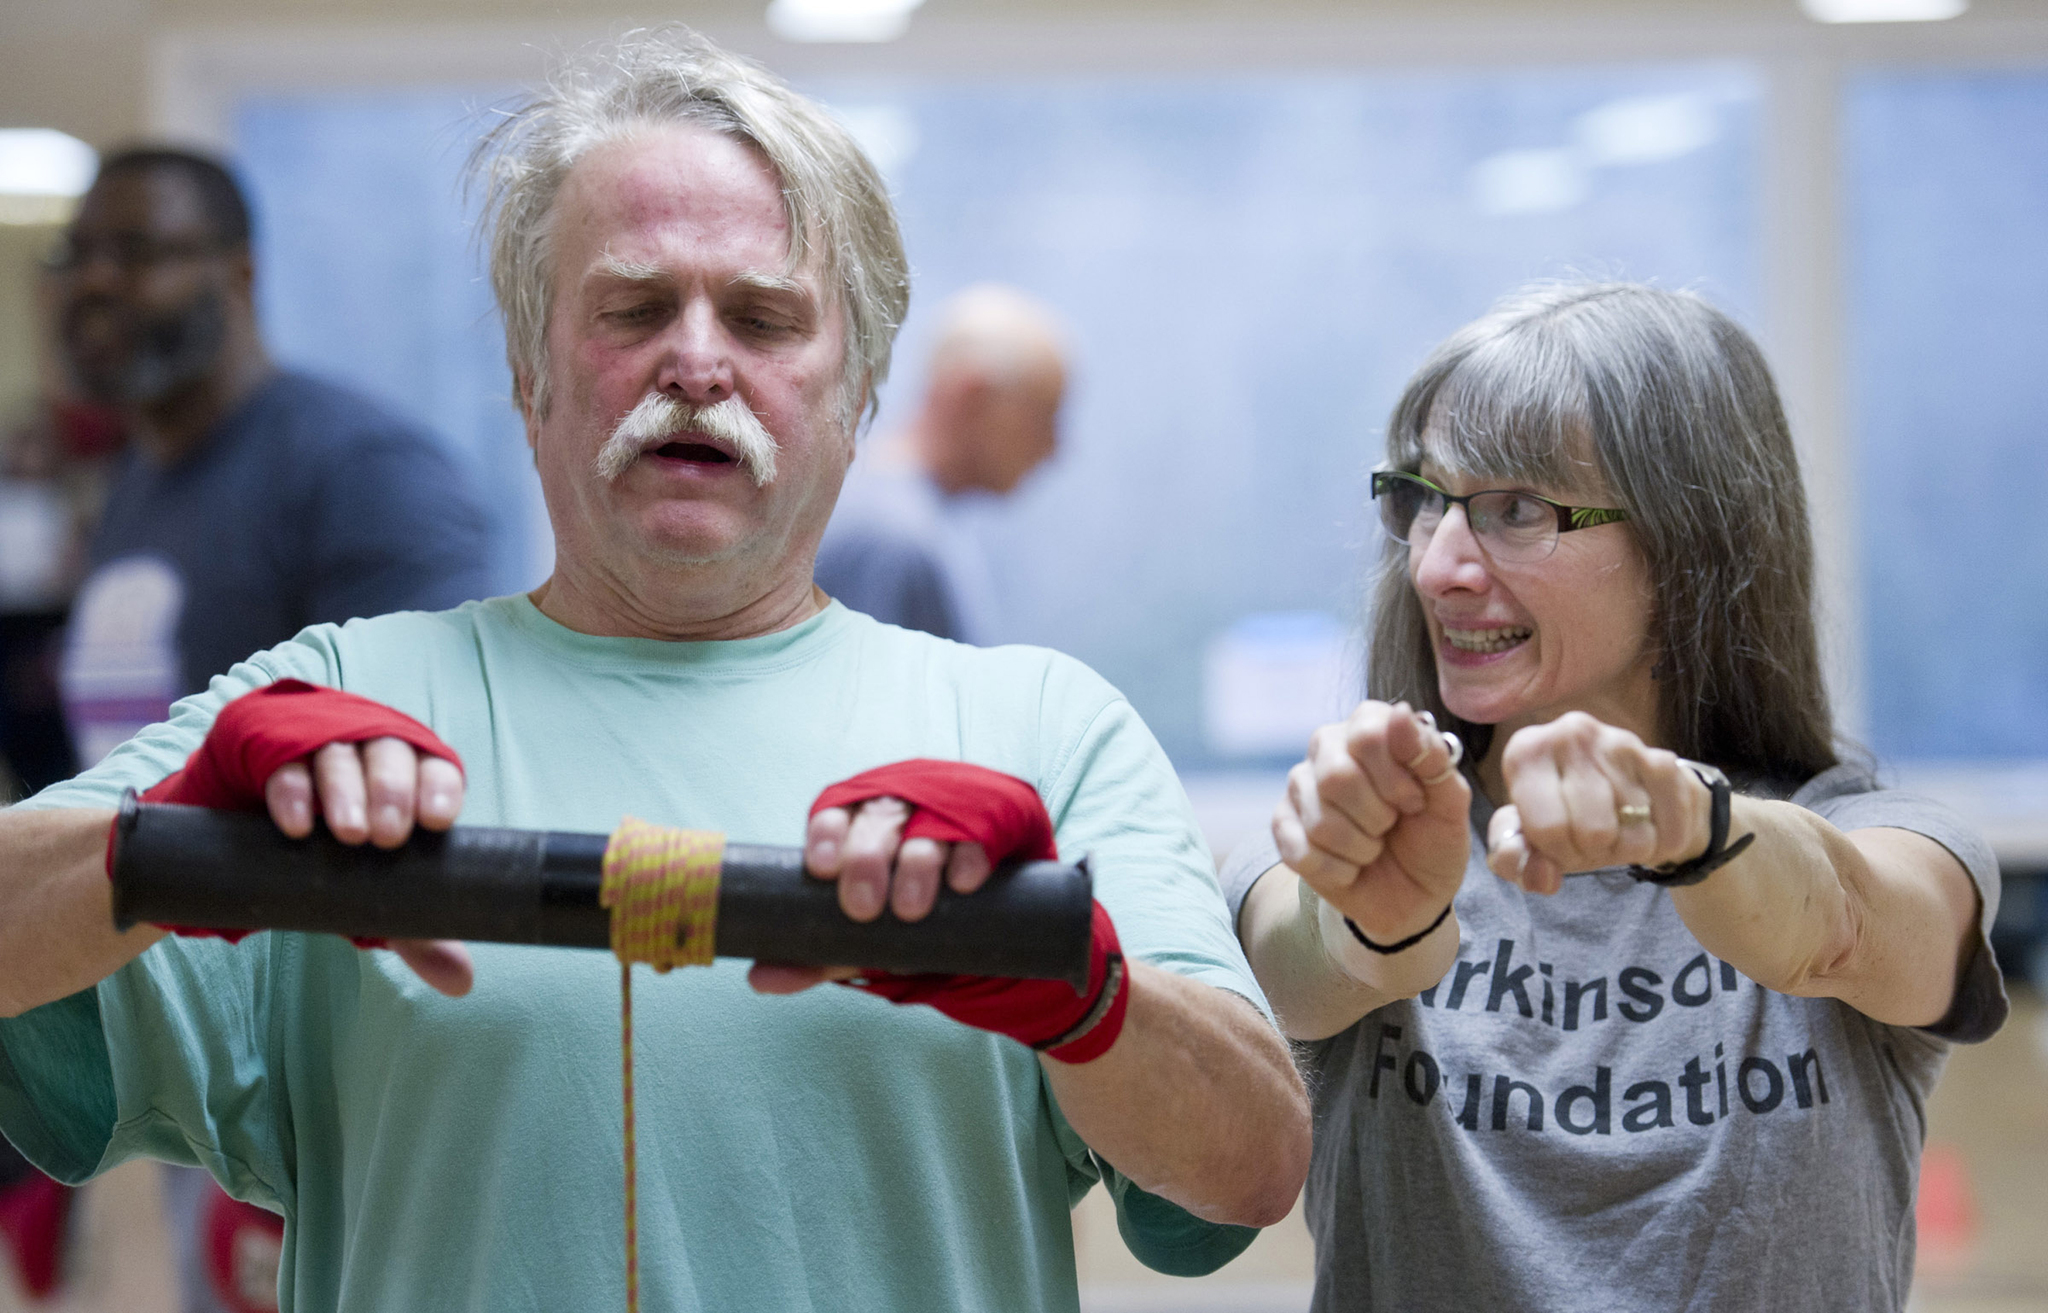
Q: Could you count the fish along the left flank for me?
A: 0